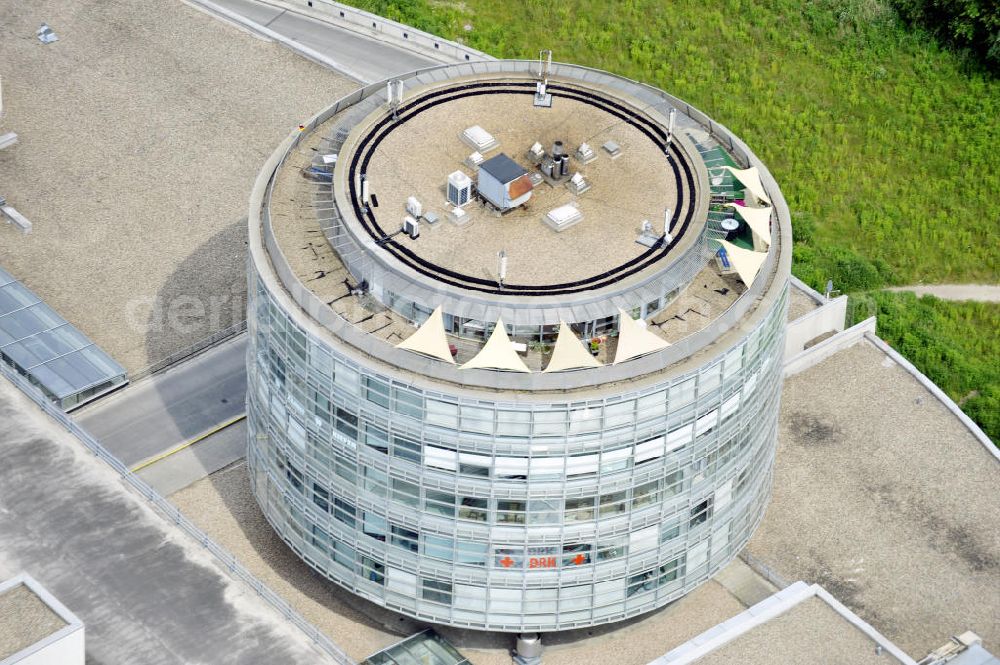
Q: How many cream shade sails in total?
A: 7